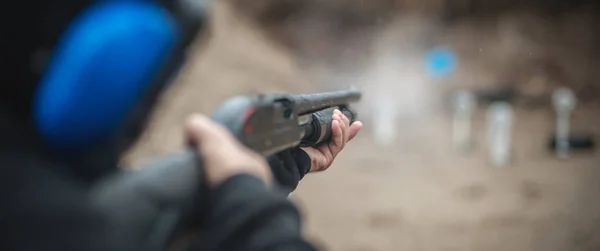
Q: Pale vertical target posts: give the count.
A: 4